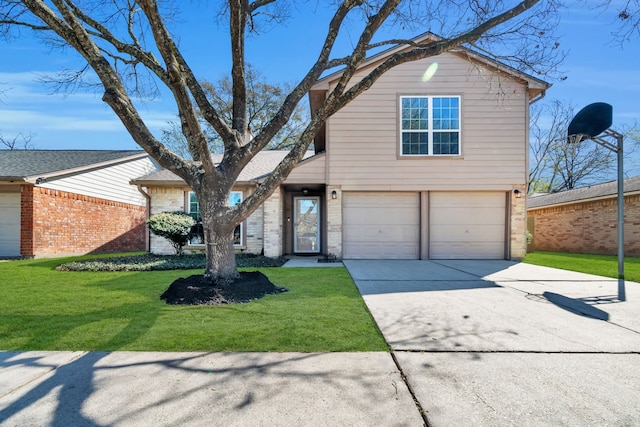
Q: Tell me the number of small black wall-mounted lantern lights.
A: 2